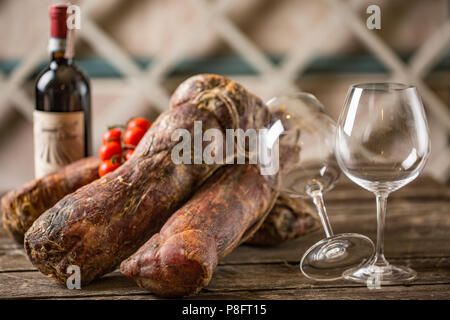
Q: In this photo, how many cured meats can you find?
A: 4